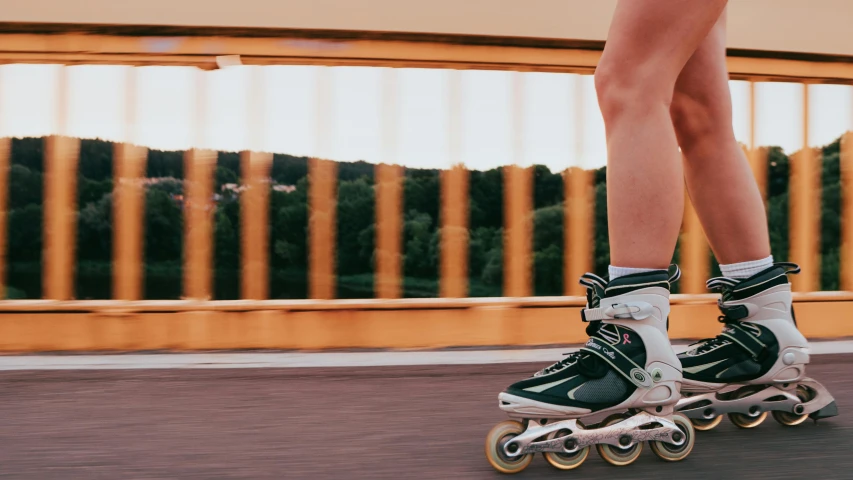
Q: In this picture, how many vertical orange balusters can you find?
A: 14